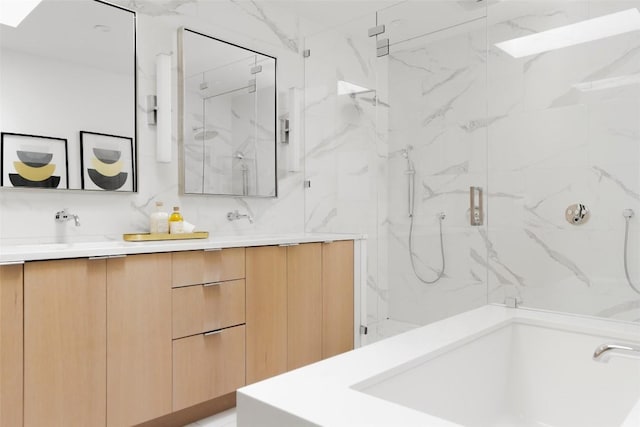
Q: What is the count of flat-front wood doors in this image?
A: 6